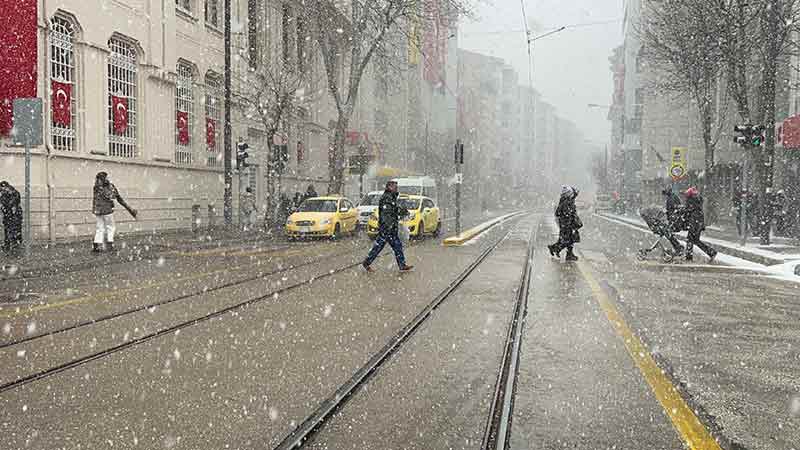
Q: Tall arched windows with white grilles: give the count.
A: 4